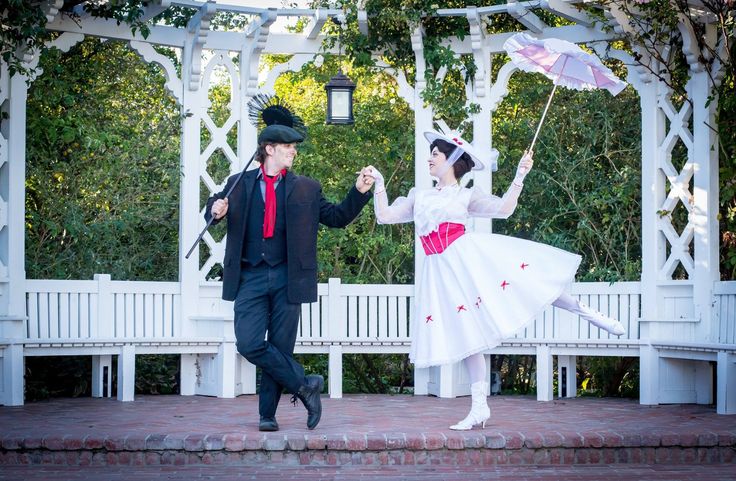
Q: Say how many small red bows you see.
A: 5